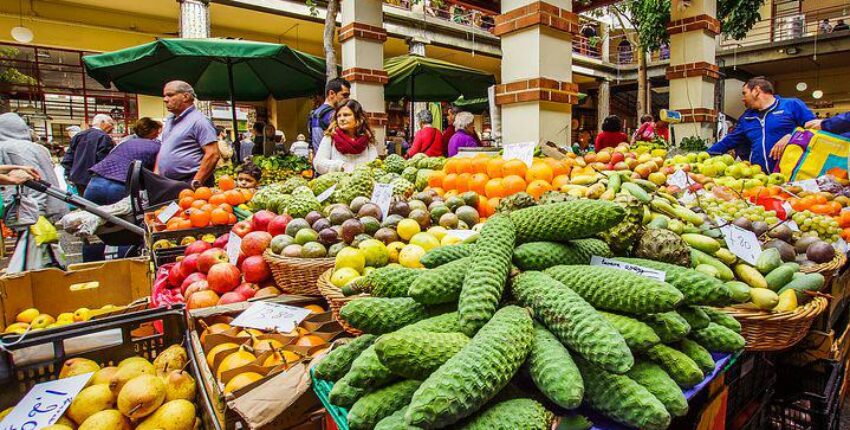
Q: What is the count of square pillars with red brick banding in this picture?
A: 3